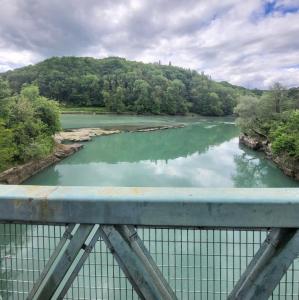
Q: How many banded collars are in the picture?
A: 0